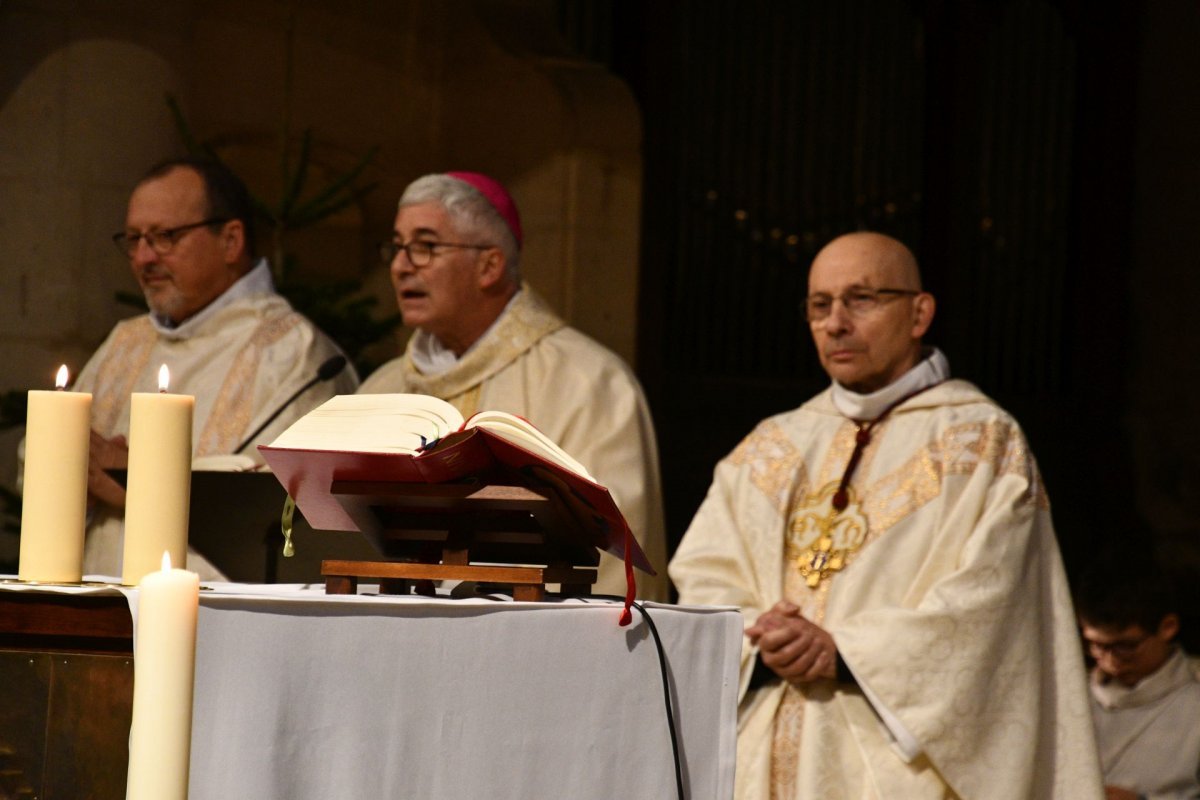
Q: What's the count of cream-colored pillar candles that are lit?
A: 3